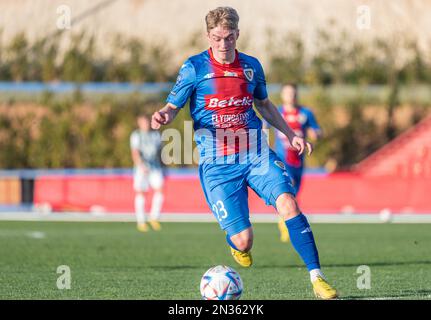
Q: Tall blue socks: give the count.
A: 2